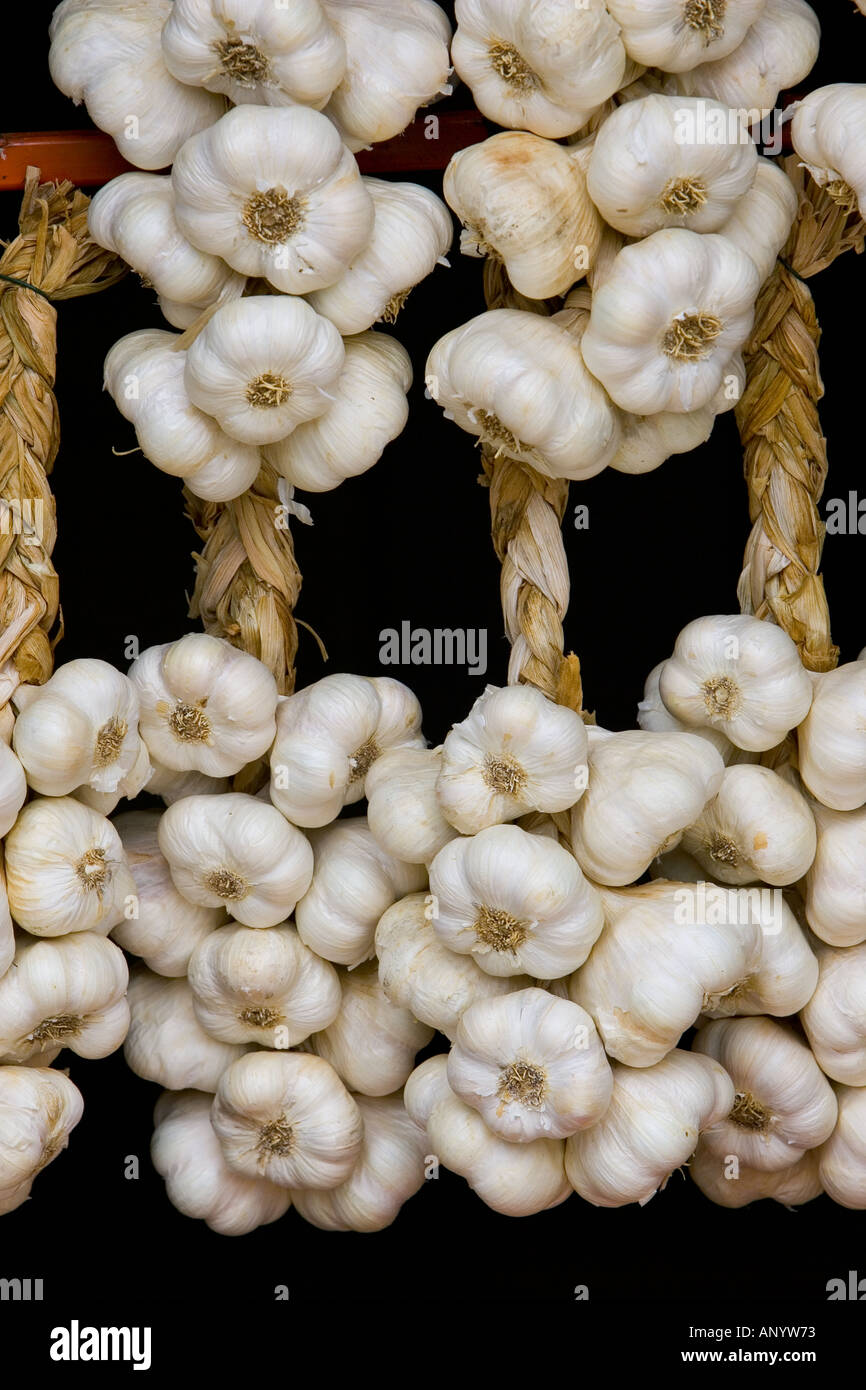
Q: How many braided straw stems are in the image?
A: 4